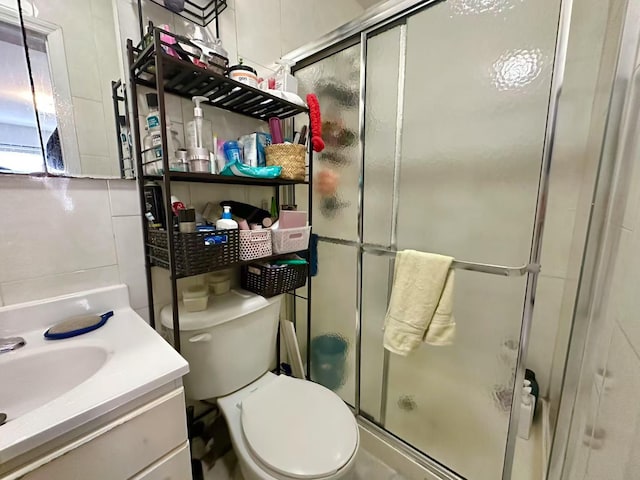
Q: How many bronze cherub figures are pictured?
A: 0